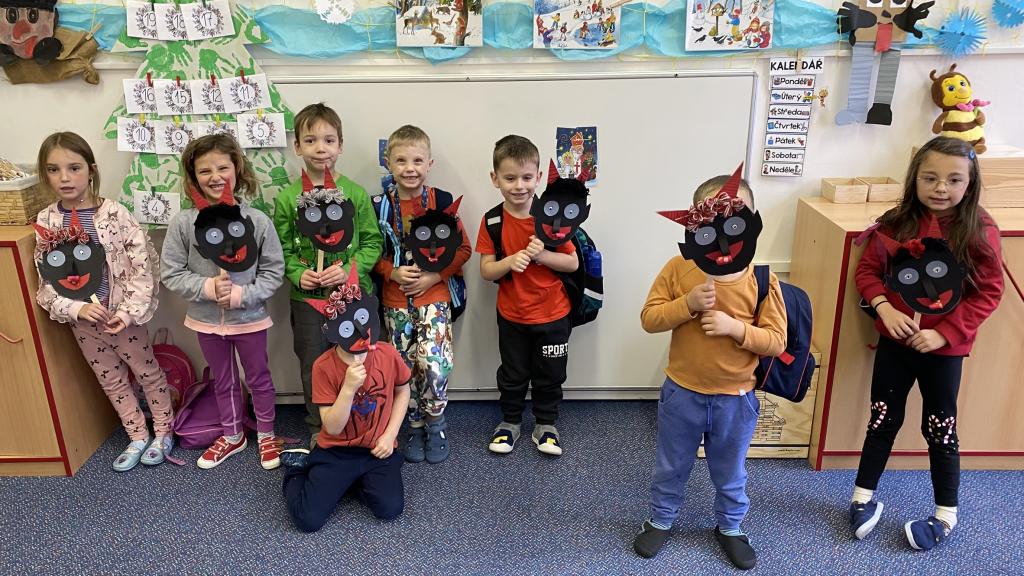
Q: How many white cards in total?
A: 12